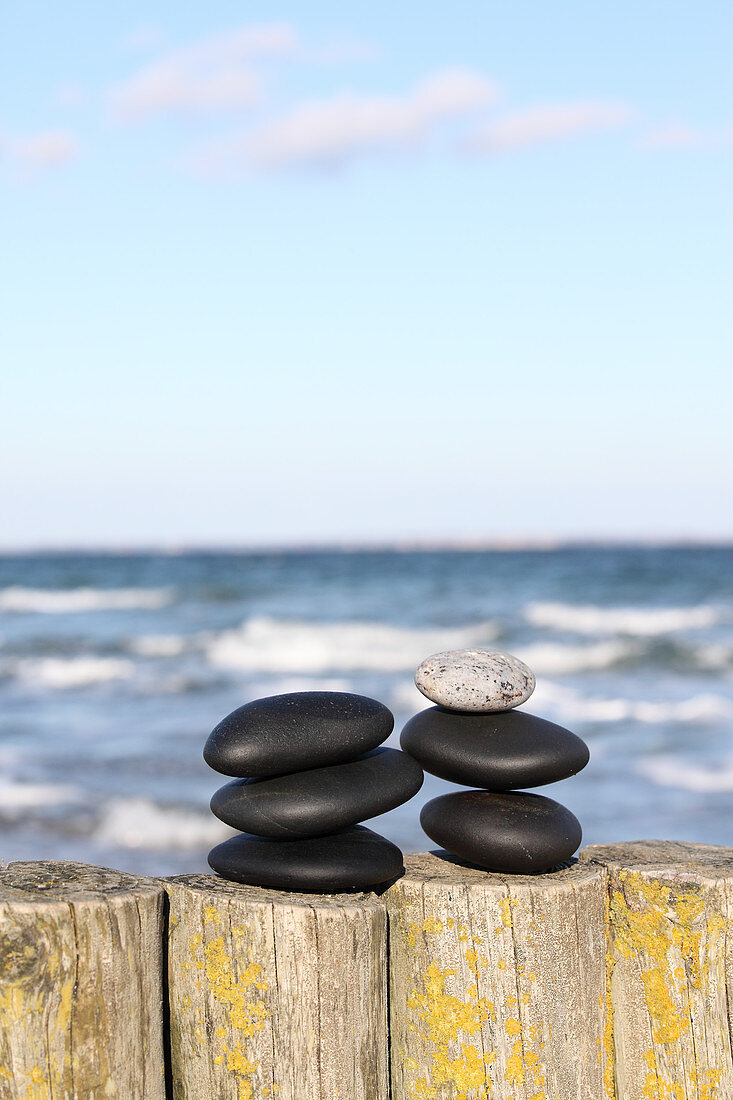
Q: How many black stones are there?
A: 5